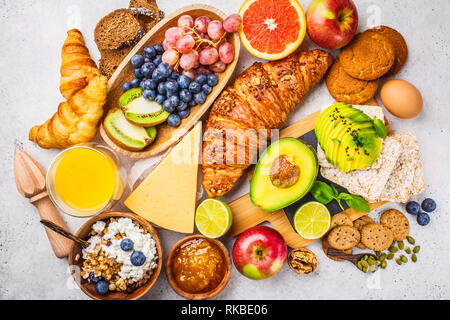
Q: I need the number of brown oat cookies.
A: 3